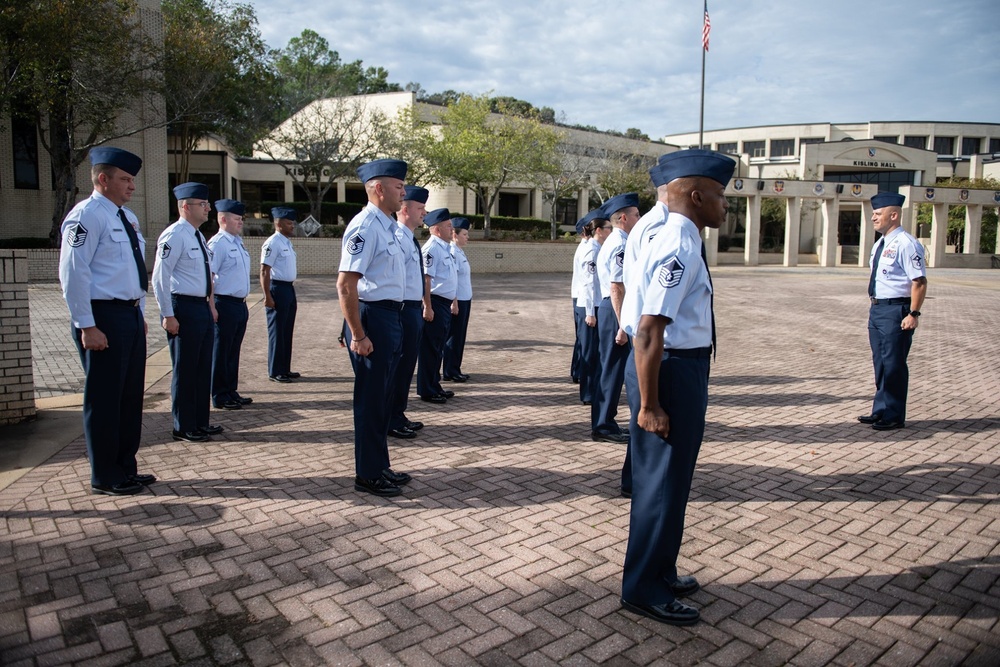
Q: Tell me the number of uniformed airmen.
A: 14